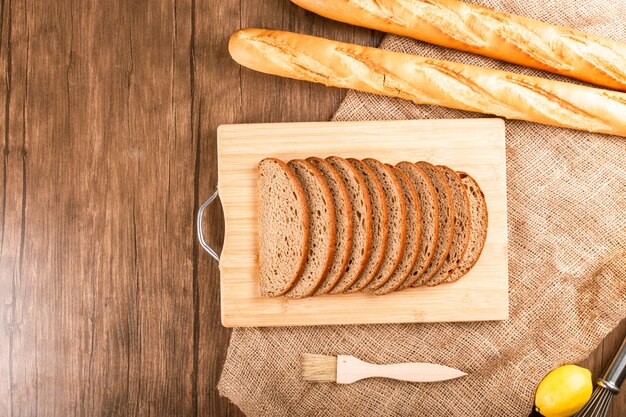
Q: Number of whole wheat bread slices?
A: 11